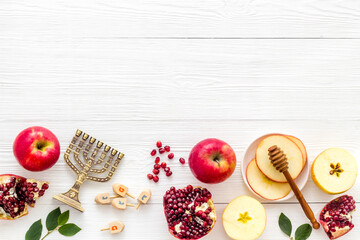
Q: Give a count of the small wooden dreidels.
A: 5